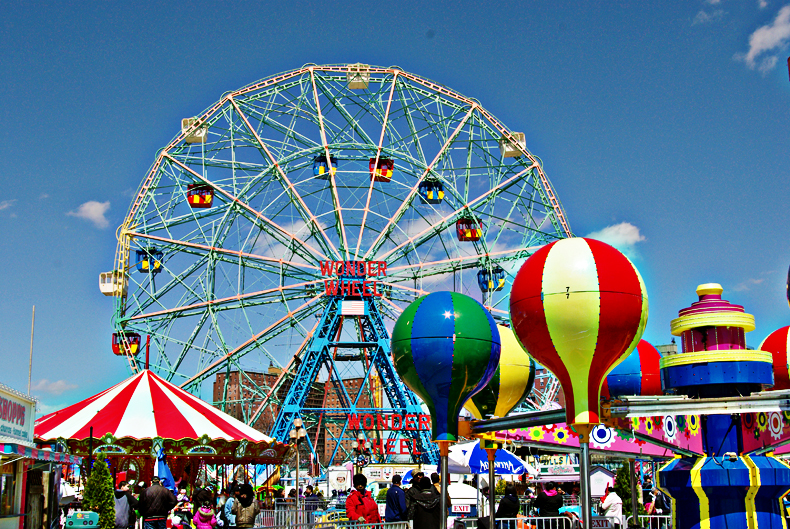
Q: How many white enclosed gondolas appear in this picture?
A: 4